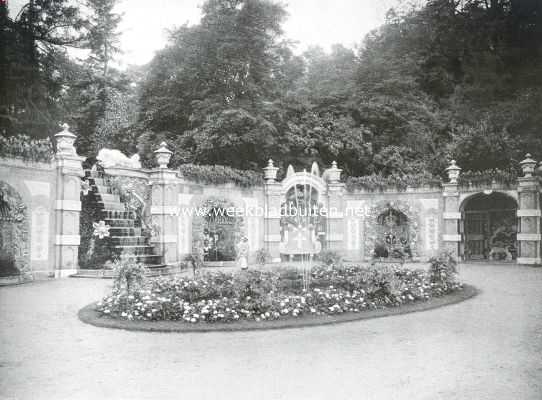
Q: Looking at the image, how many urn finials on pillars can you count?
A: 6